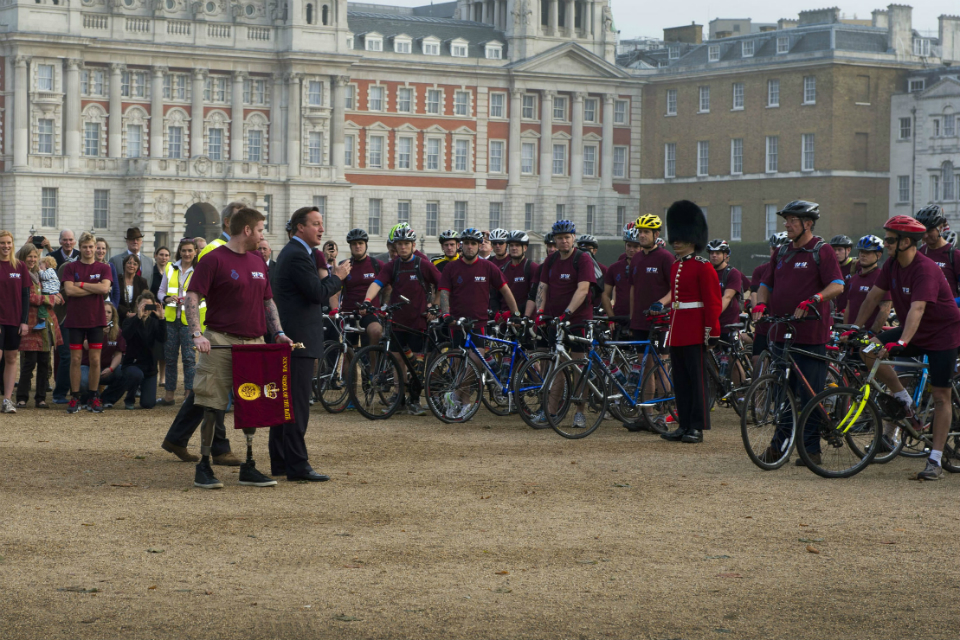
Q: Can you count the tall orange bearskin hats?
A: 0